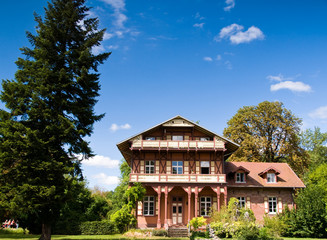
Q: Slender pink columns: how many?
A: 6